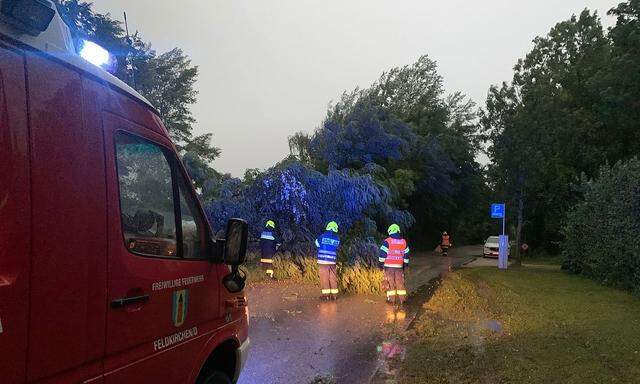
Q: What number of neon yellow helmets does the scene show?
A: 3